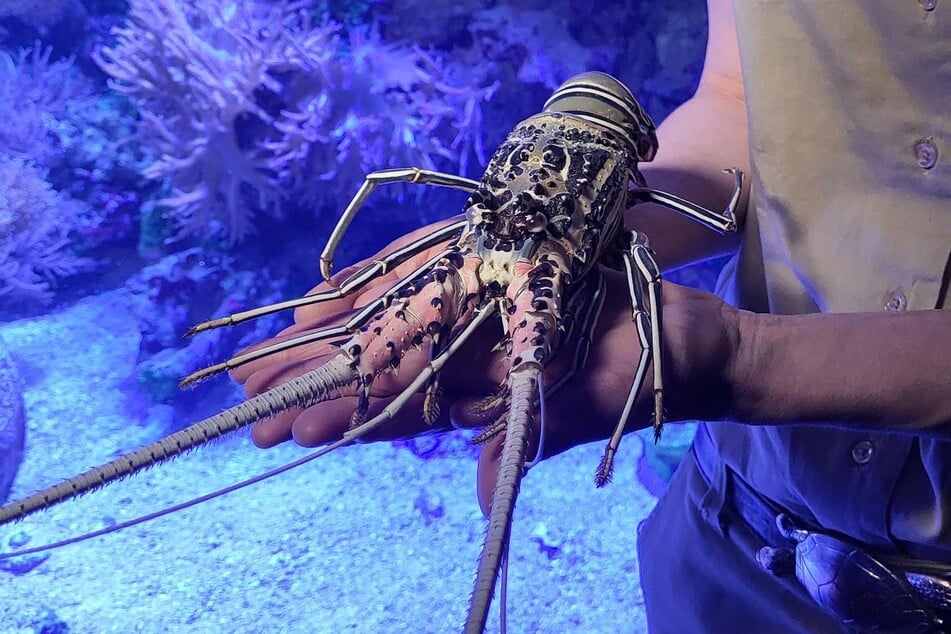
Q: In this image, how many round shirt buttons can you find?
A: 4